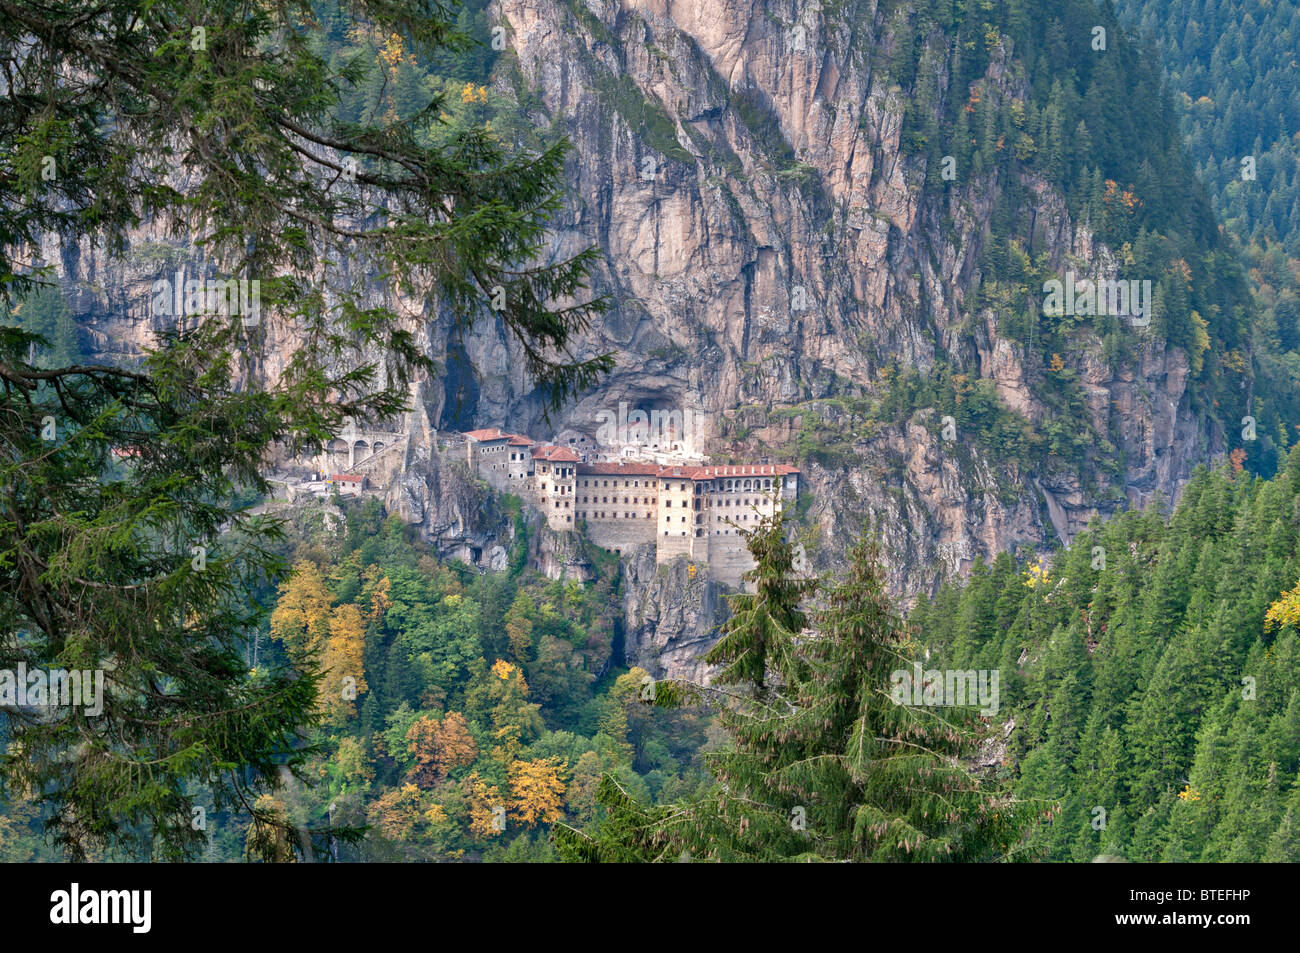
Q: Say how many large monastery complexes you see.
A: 1